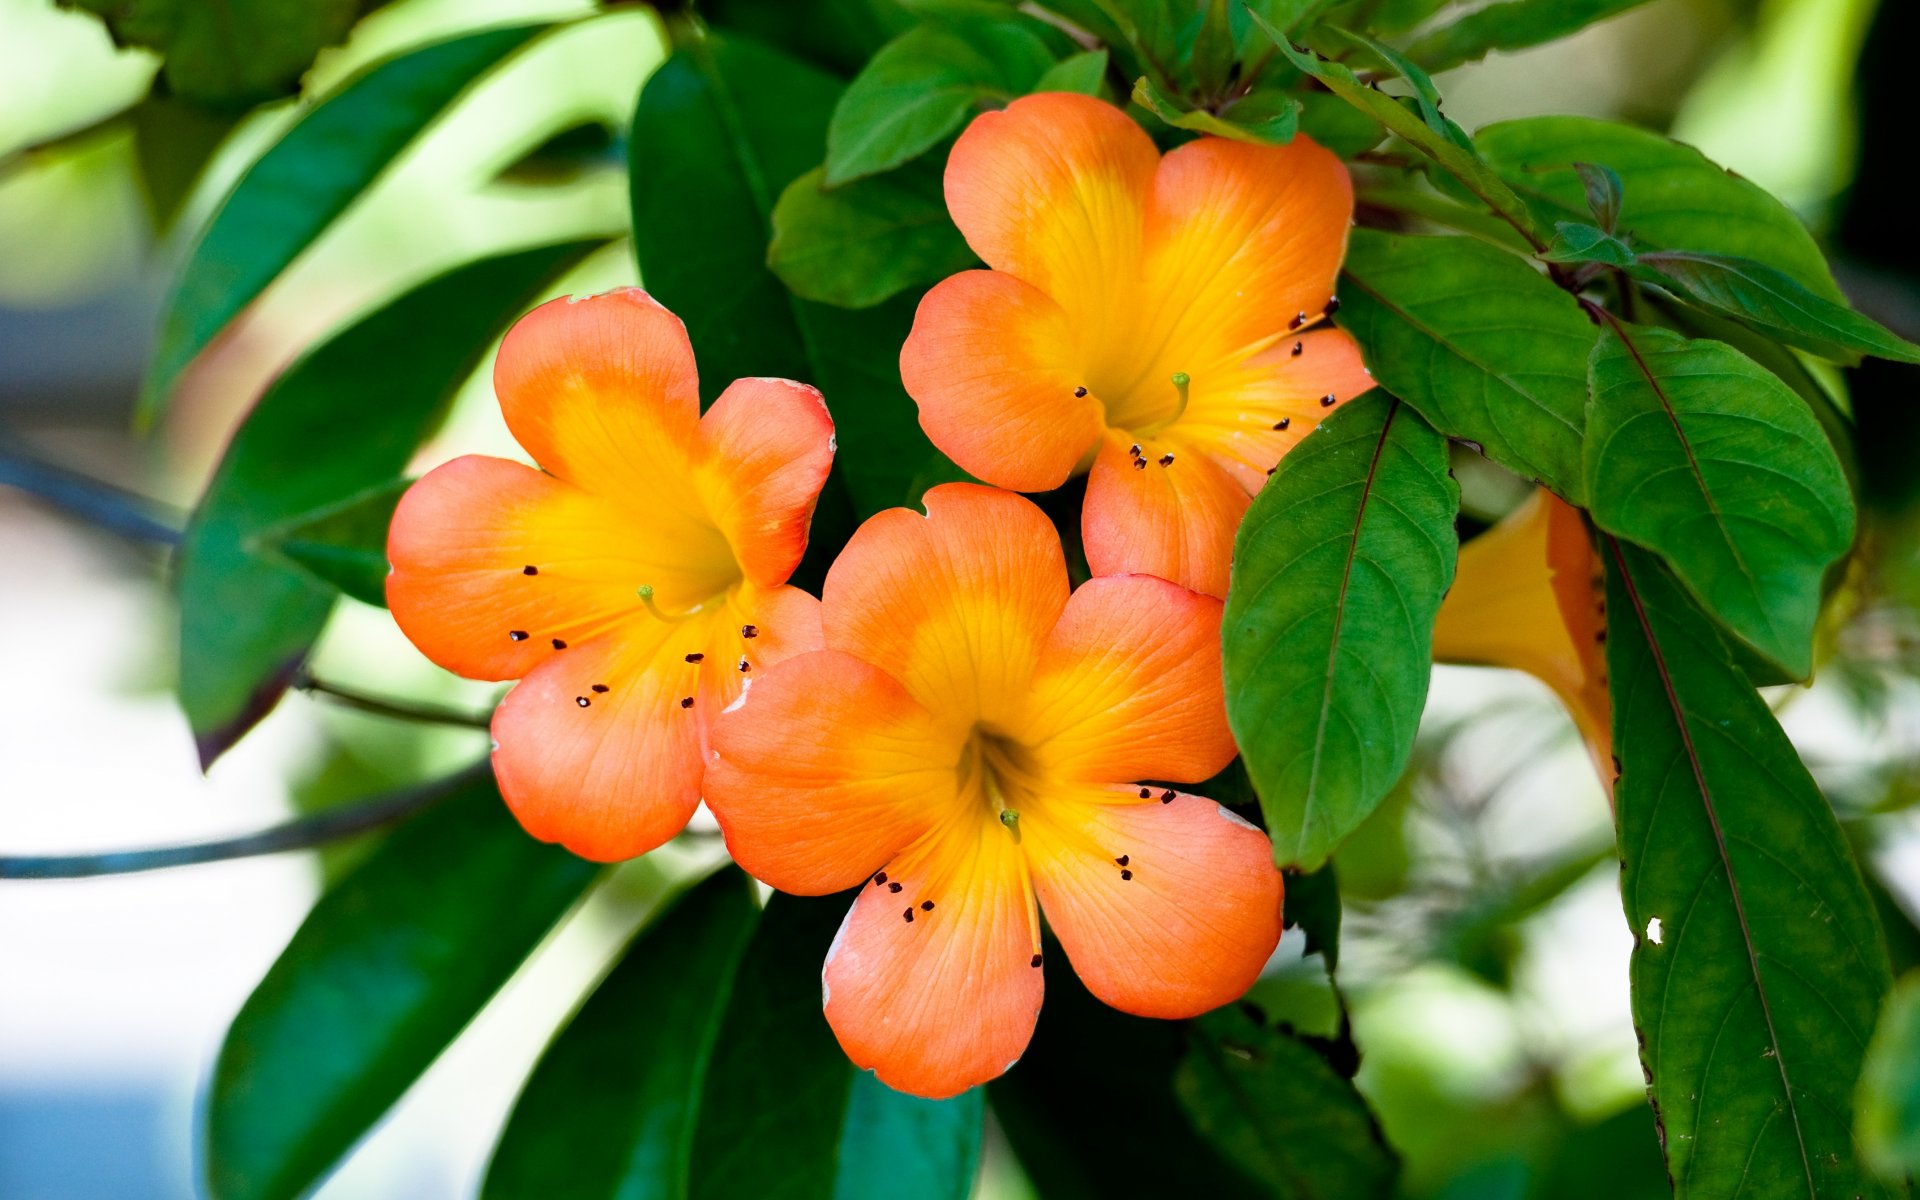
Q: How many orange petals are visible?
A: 15